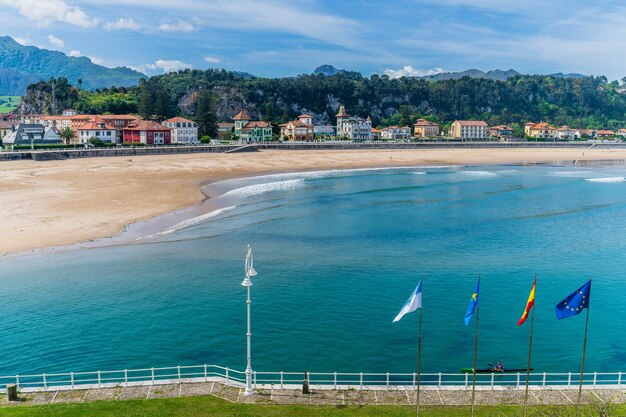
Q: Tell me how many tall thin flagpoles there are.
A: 4